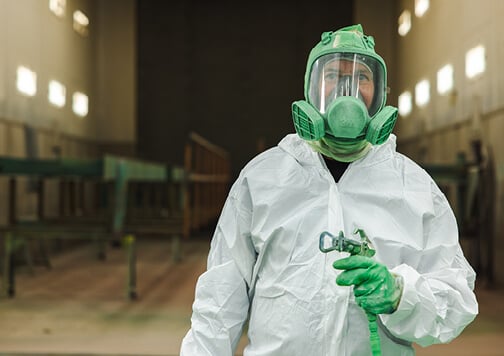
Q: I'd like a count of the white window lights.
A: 11